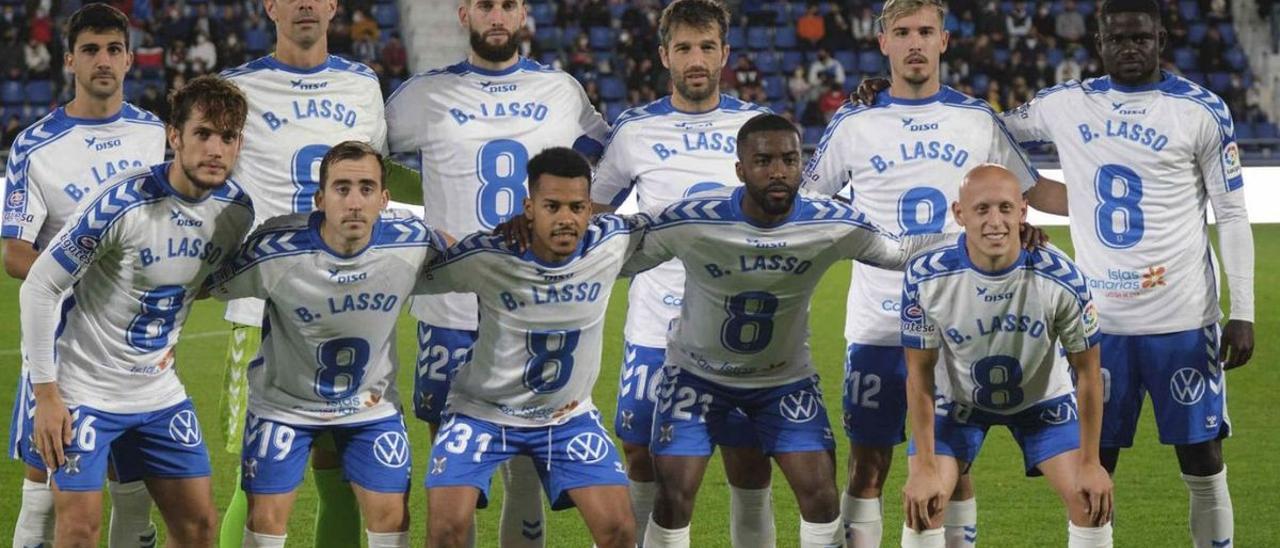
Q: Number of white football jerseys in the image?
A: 11